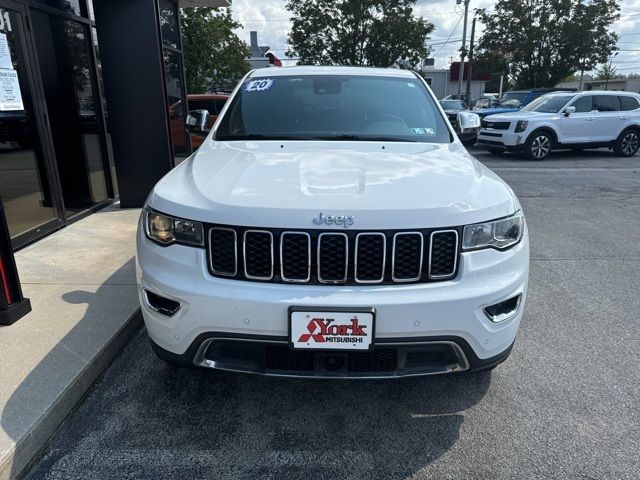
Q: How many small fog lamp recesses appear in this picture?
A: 2